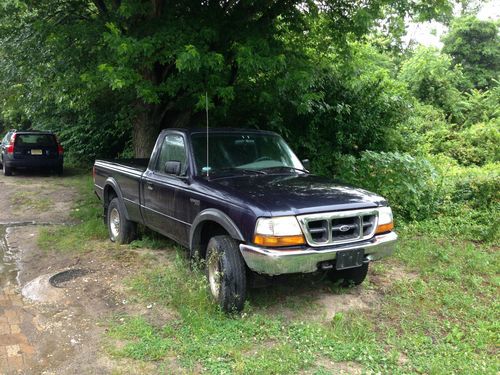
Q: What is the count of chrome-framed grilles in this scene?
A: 1